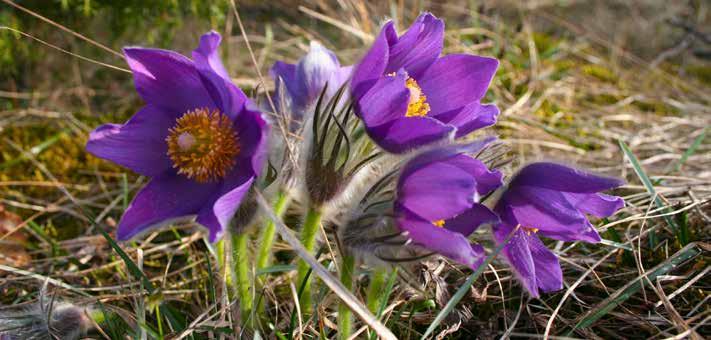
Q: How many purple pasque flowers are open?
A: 4